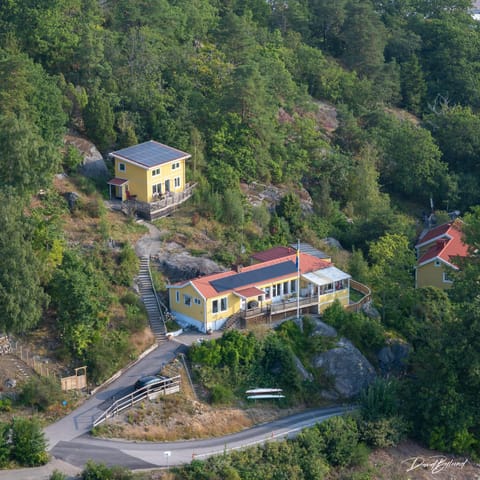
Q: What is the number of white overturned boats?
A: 2